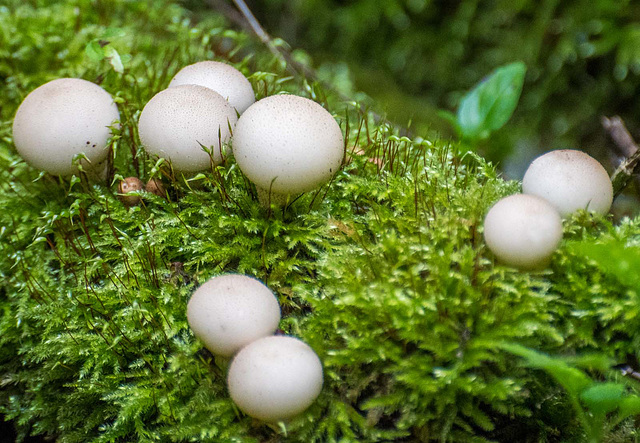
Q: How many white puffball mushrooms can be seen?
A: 8